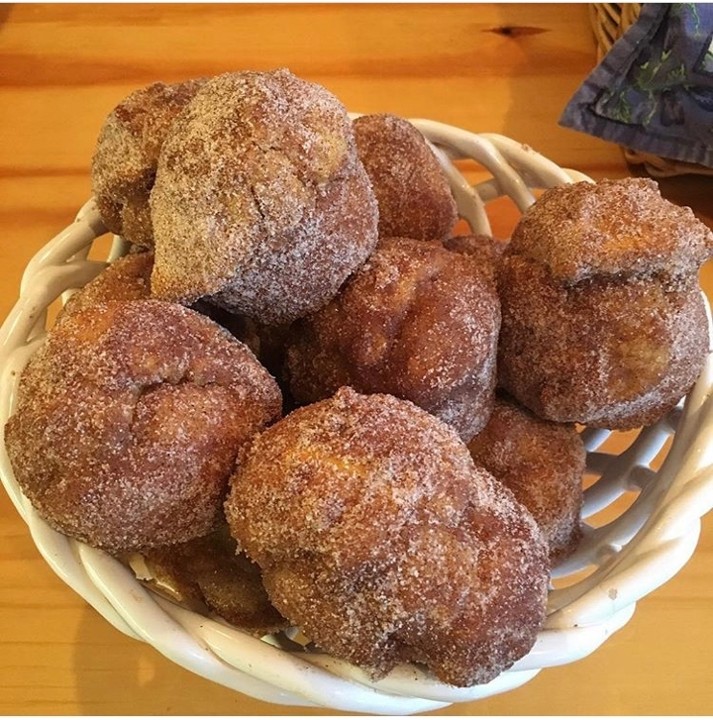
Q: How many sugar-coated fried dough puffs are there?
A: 11